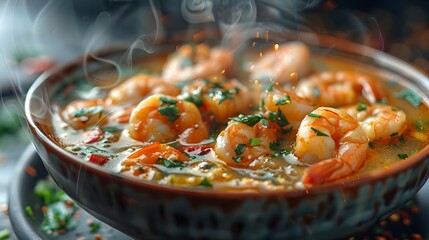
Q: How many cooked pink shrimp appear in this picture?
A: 11